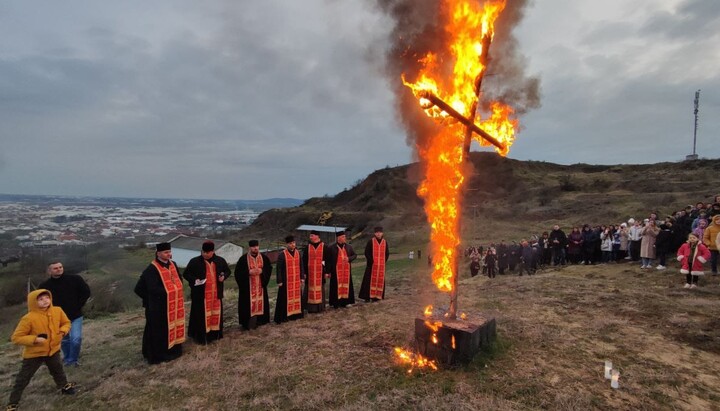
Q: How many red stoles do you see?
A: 7